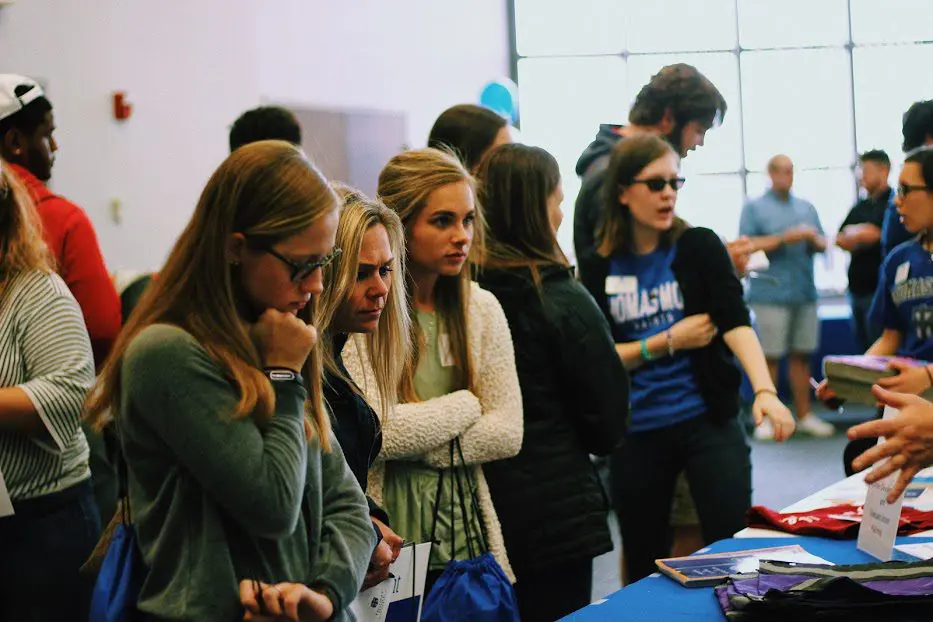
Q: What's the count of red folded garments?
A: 1